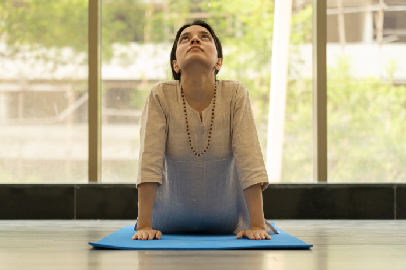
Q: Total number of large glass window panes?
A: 3